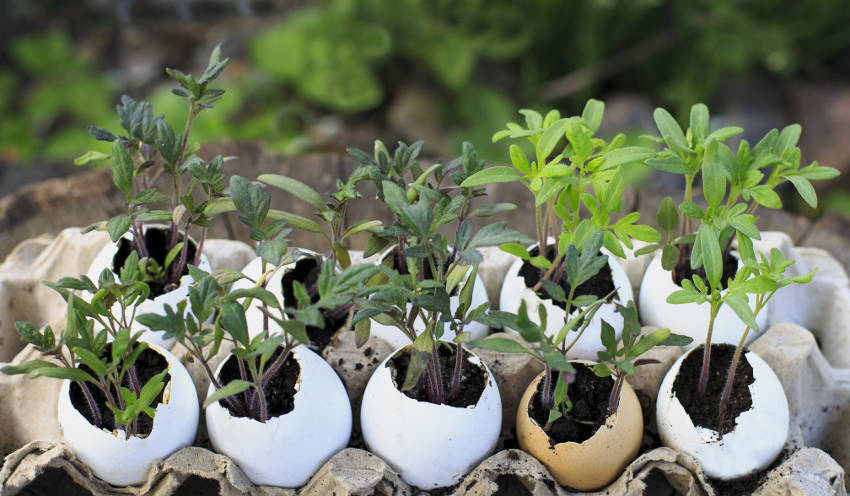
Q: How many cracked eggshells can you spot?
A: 10